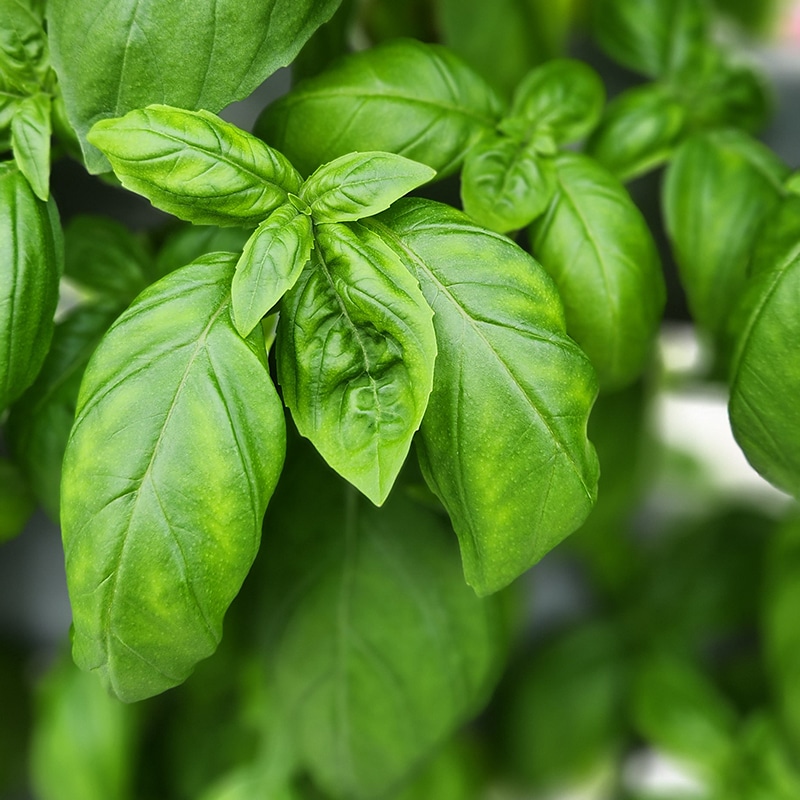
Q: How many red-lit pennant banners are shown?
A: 0